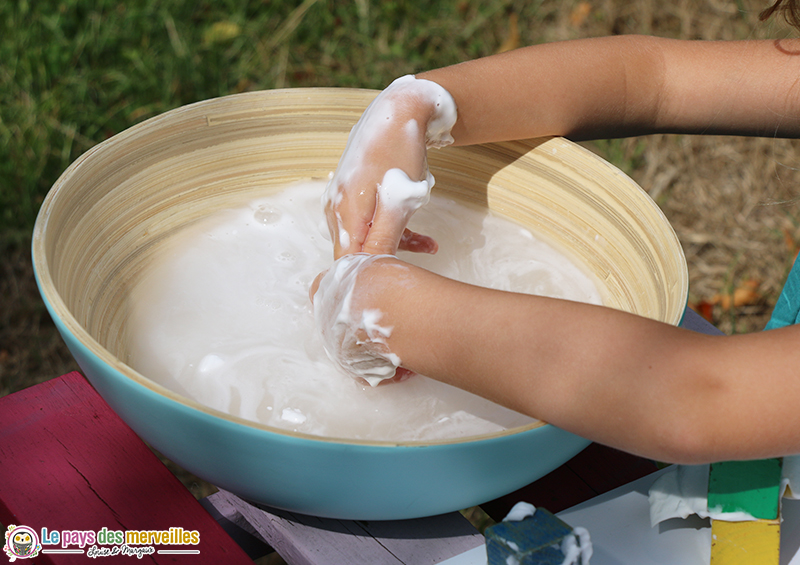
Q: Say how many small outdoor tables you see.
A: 1